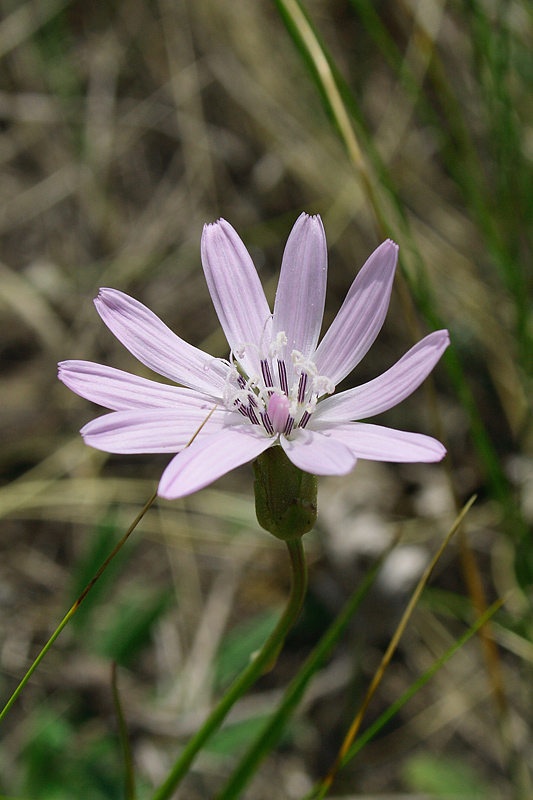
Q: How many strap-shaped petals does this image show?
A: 10